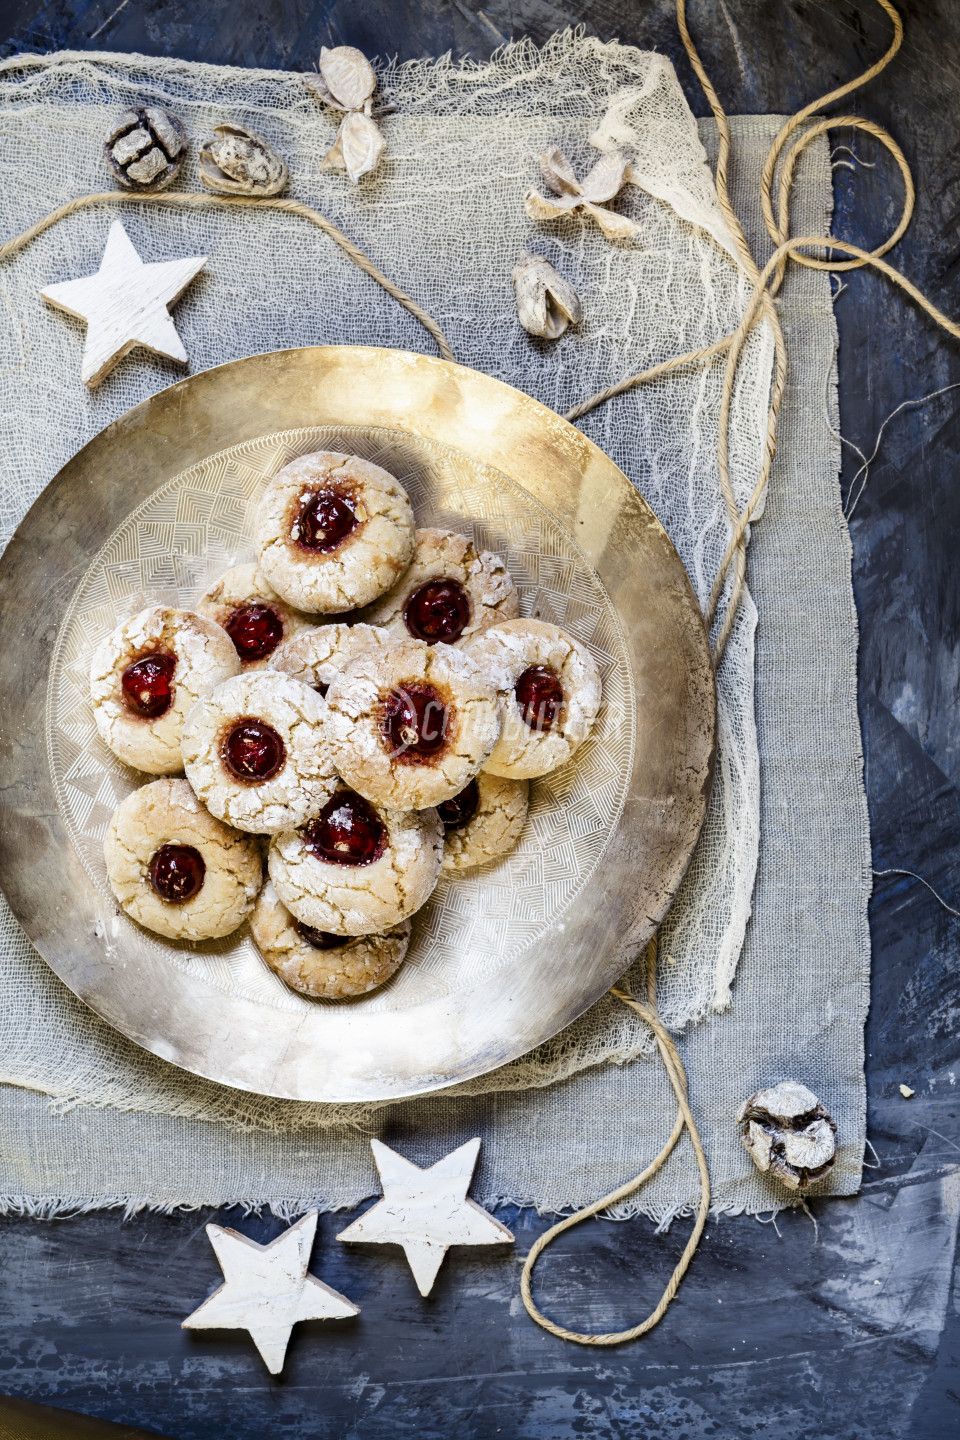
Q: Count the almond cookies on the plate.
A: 12